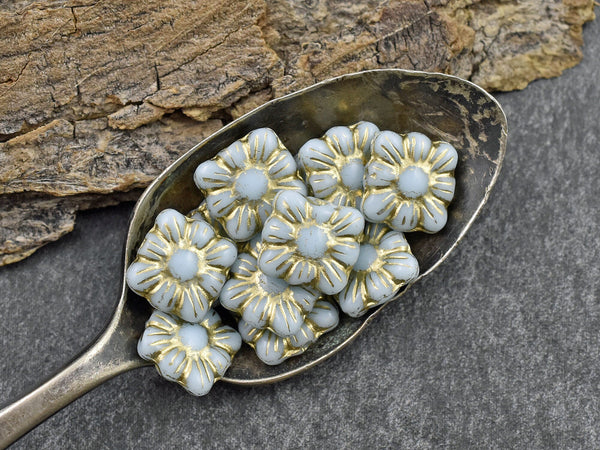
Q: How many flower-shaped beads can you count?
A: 10